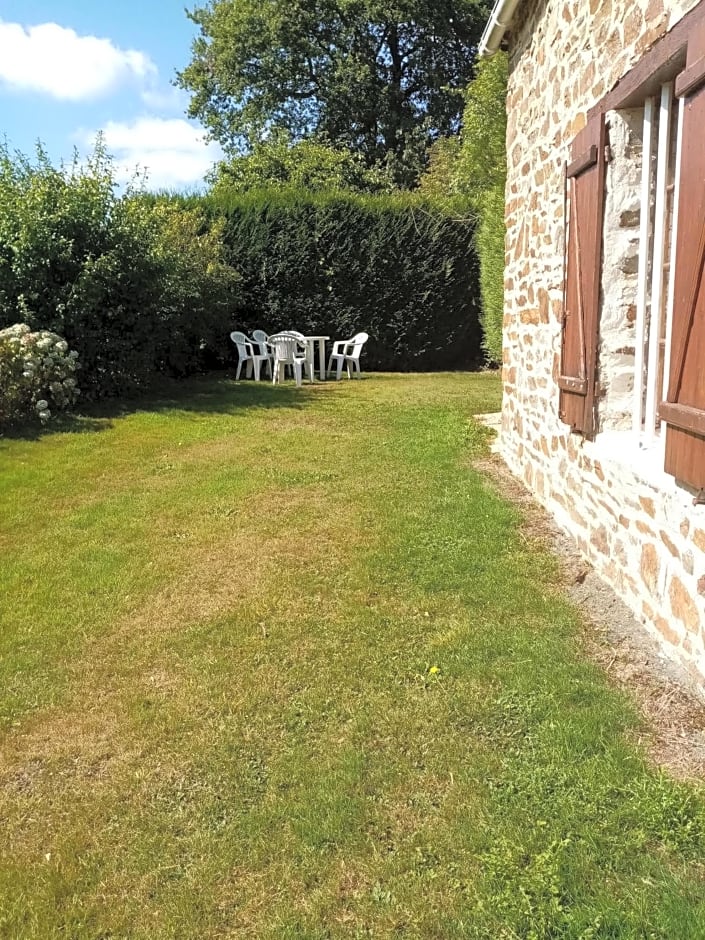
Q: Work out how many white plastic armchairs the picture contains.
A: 5